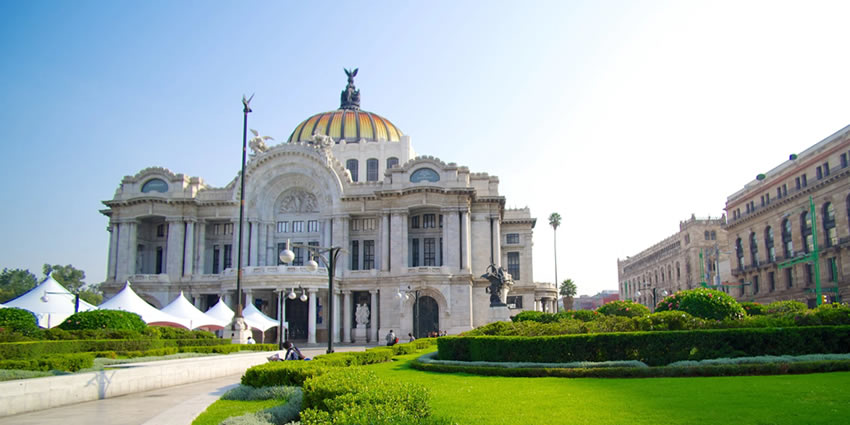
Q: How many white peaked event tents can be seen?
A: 5